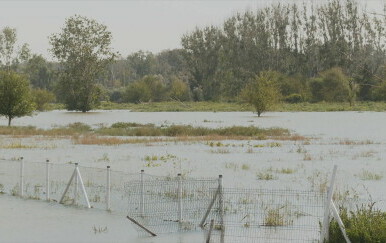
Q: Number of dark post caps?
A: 7